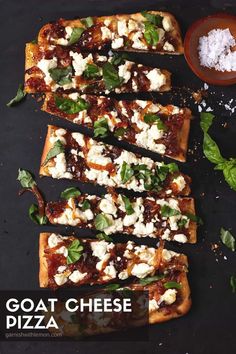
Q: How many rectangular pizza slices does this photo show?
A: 7